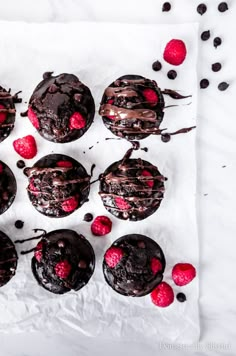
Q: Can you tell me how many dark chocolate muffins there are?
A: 9